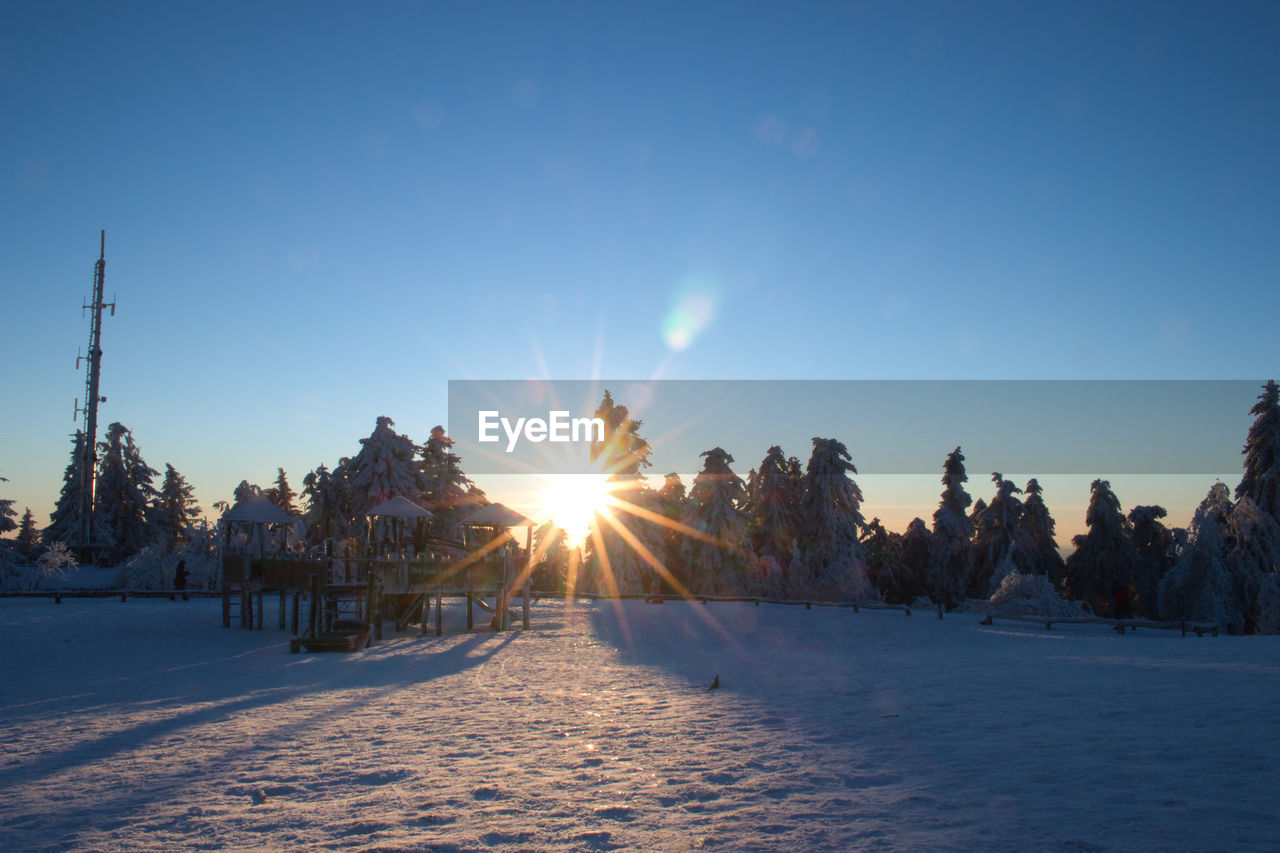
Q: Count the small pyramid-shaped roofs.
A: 3